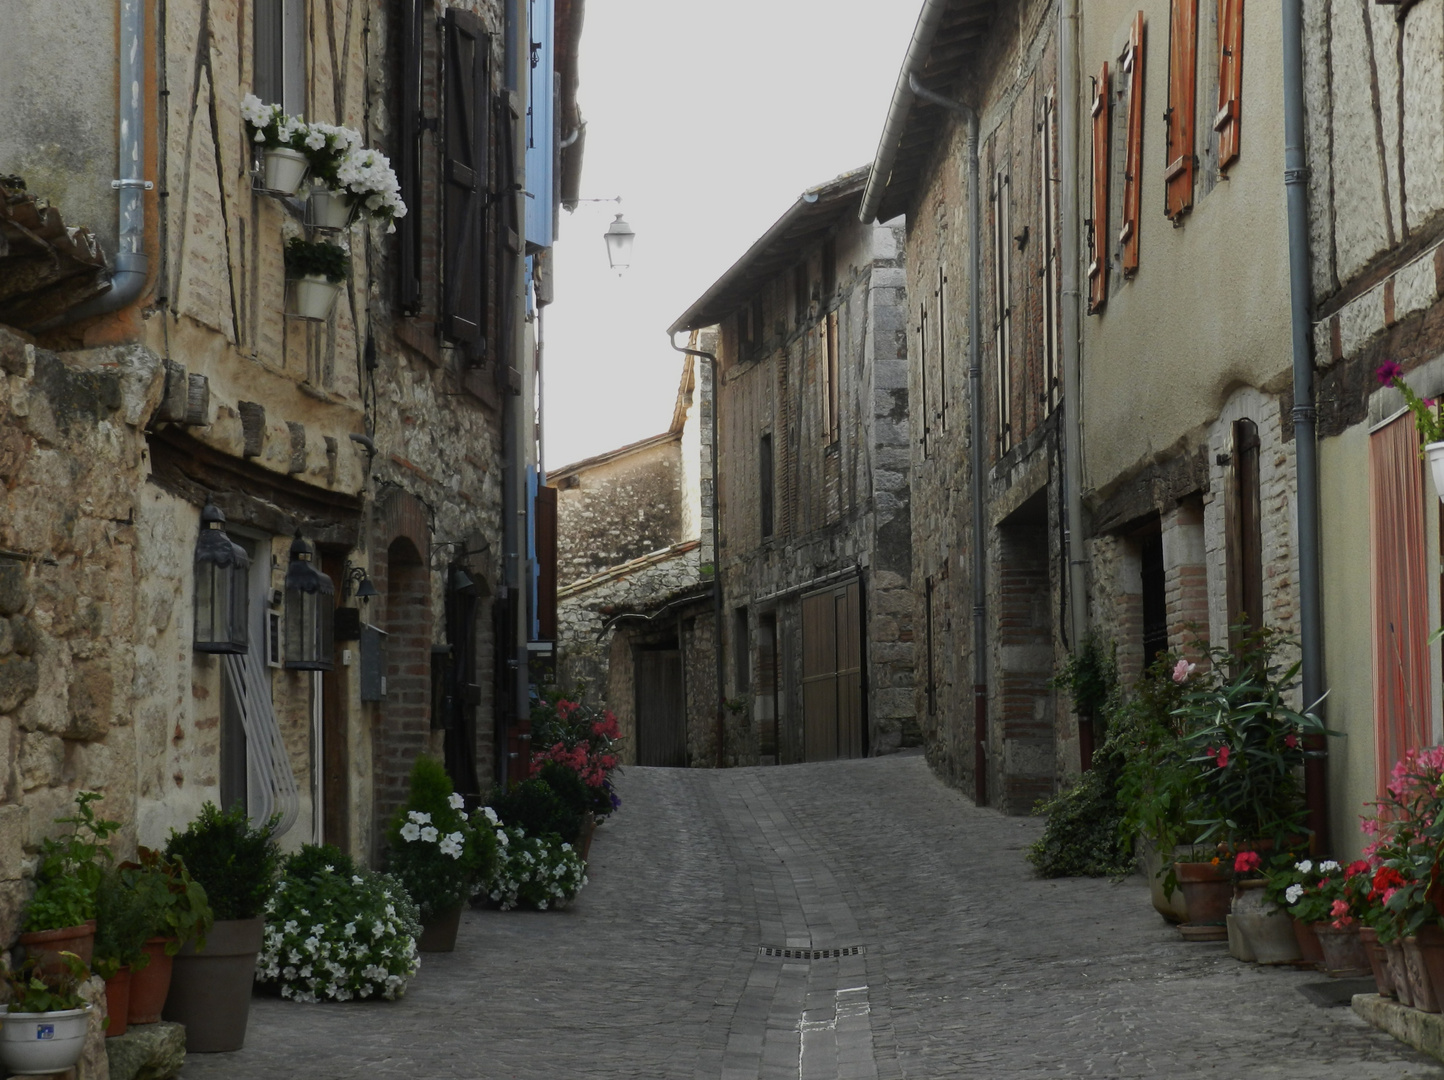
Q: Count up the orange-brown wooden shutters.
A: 4